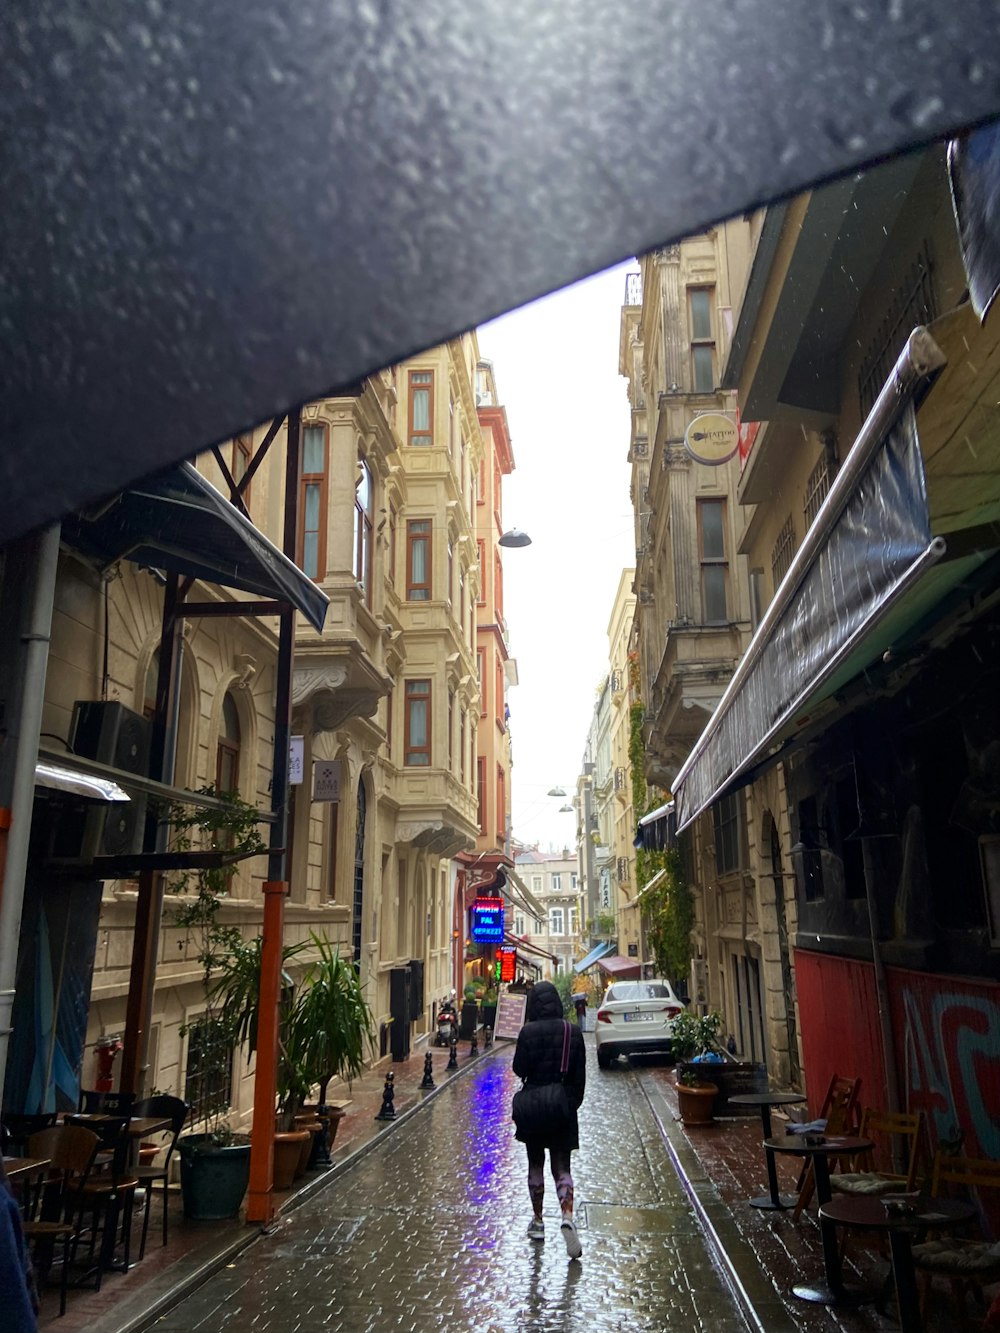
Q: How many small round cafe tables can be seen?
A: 3